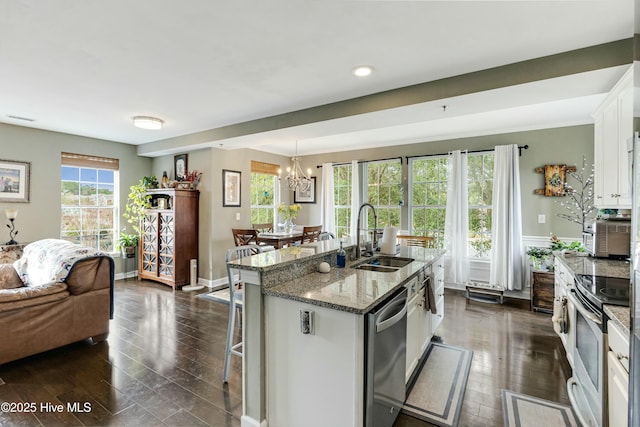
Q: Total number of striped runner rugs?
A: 2